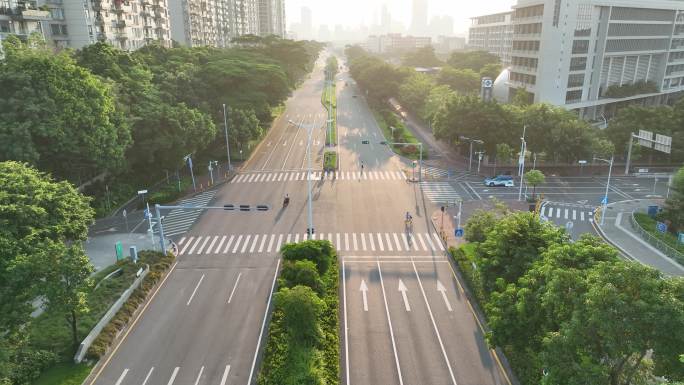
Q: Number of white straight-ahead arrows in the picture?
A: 3